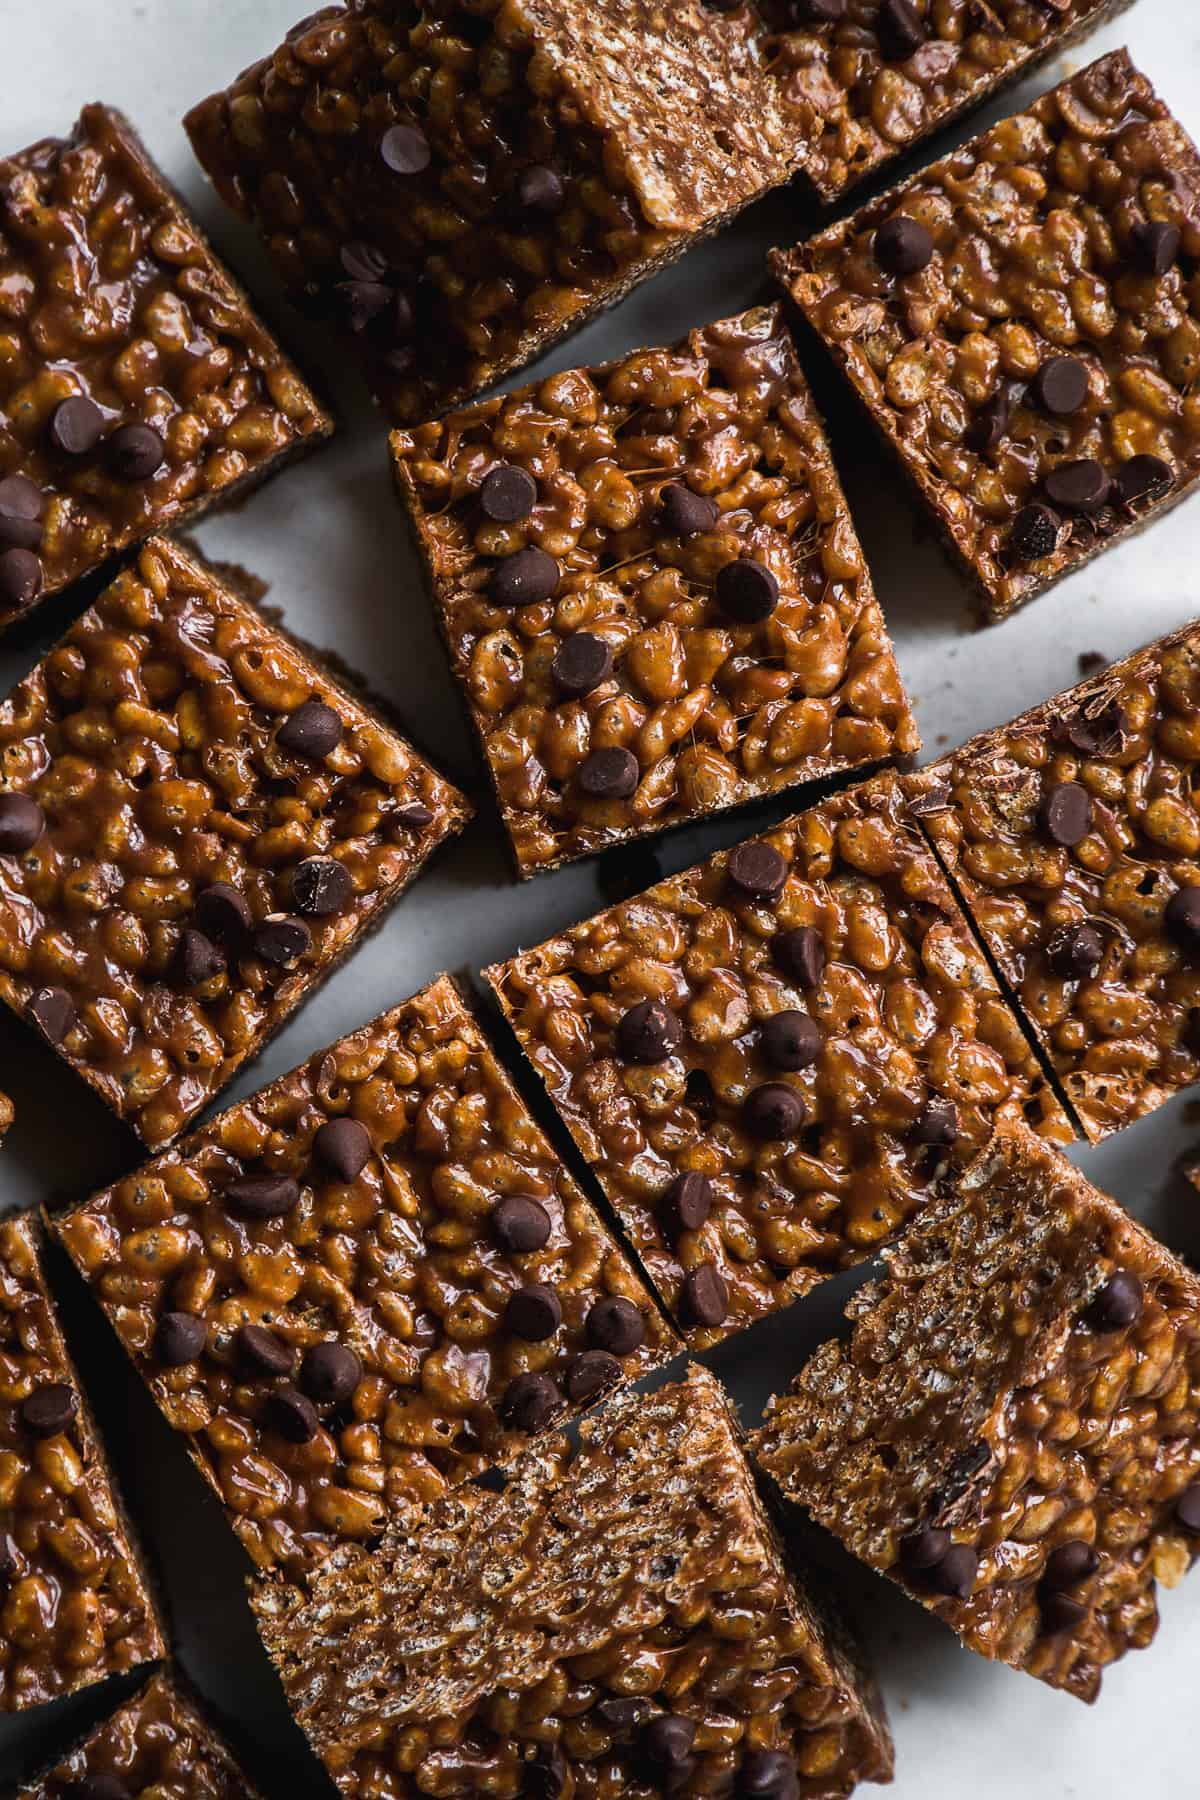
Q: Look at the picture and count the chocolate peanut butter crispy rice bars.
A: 13